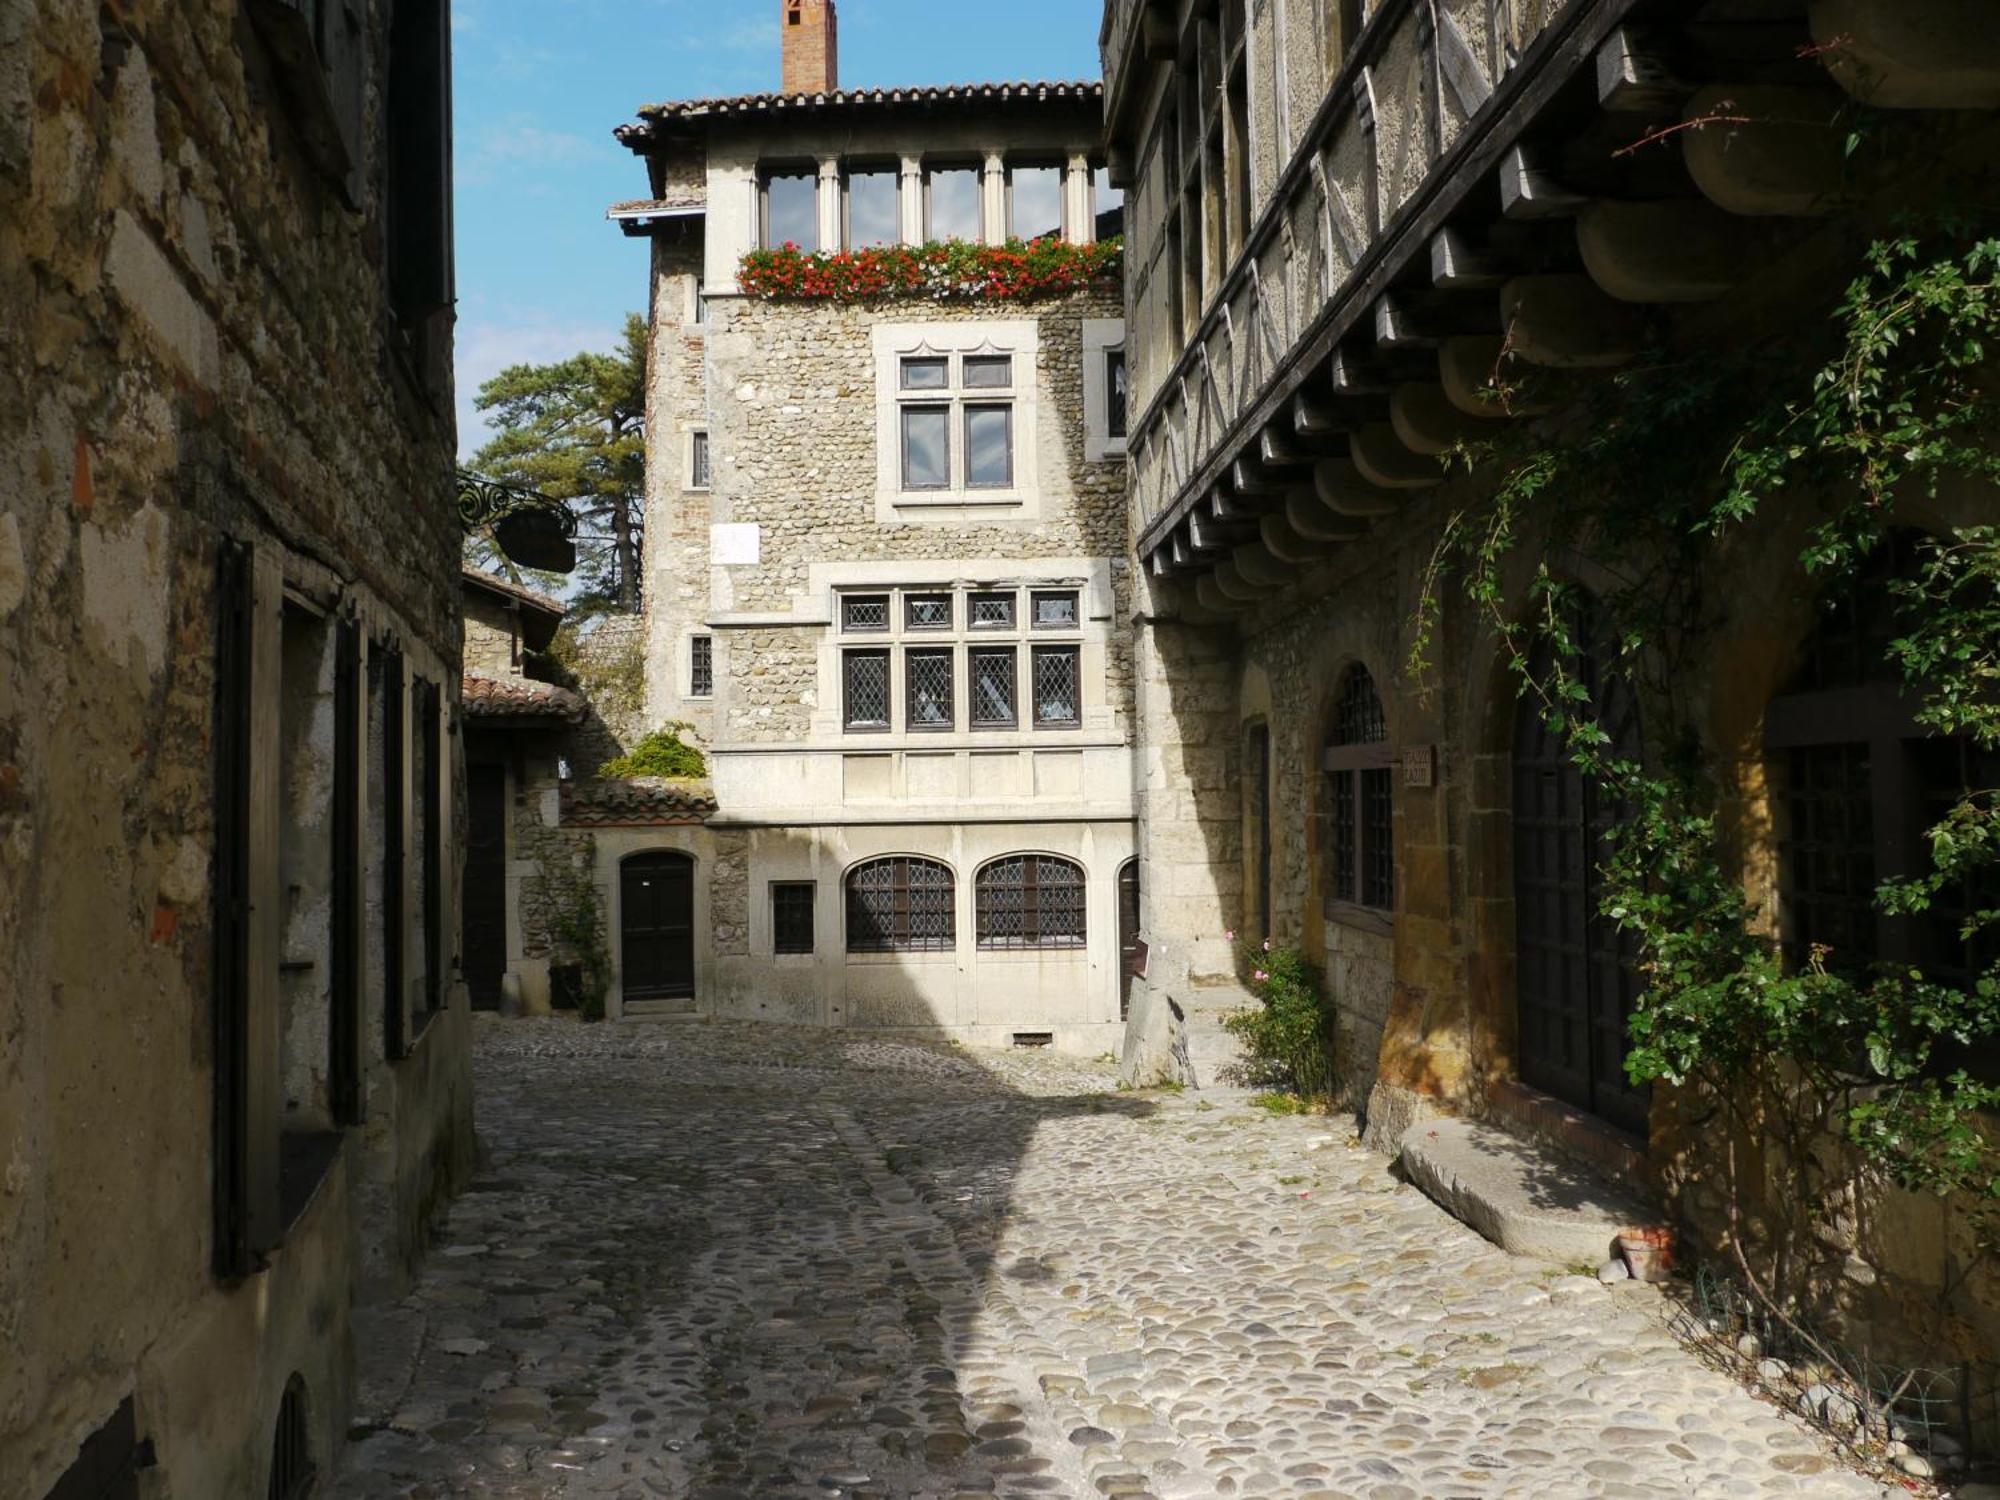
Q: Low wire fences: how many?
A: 1